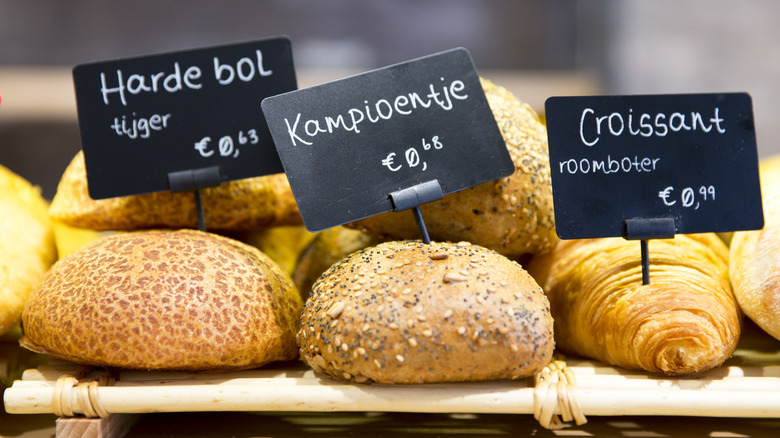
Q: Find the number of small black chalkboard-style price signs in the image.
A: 3